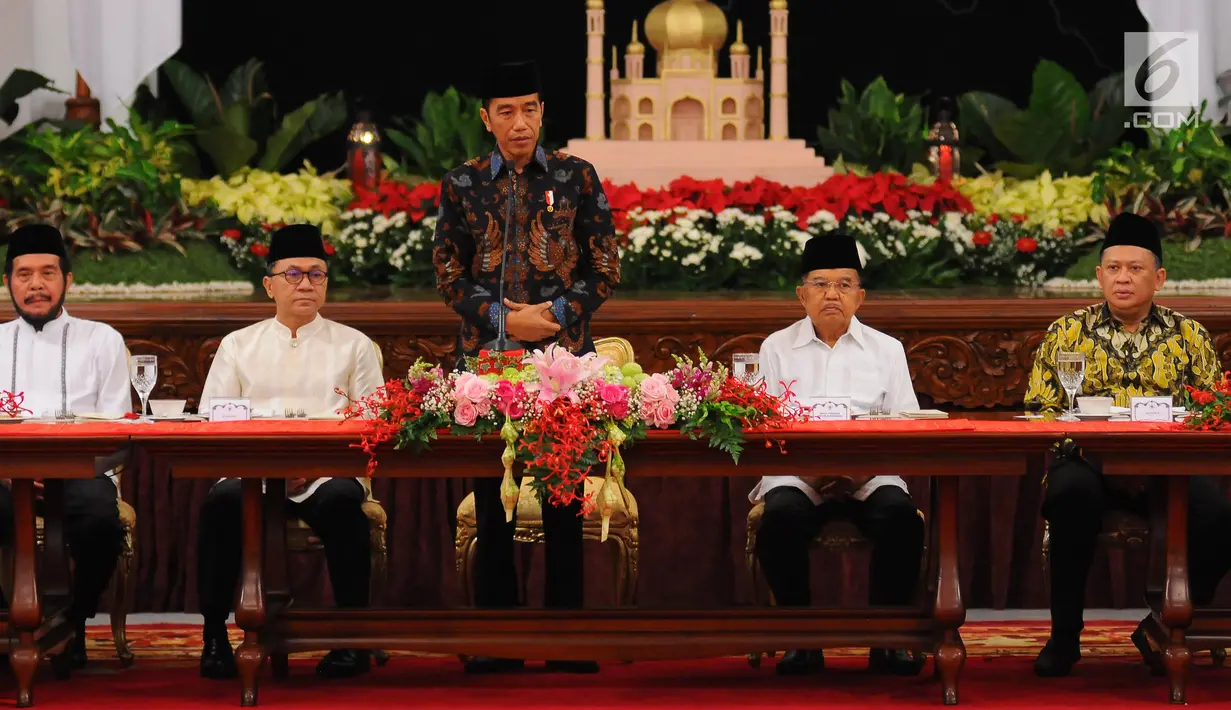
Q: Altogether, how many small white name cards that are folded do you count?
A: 3